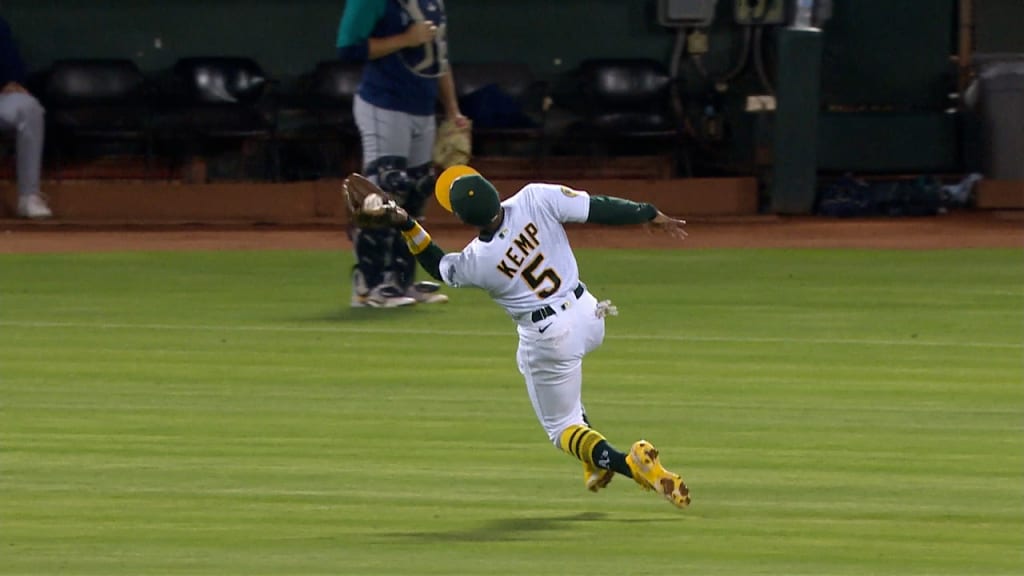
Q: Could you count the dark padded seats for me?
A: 5